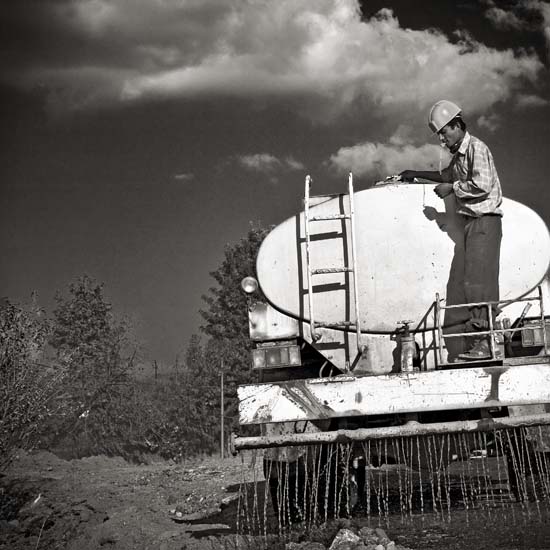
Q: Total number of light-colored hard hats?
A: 1